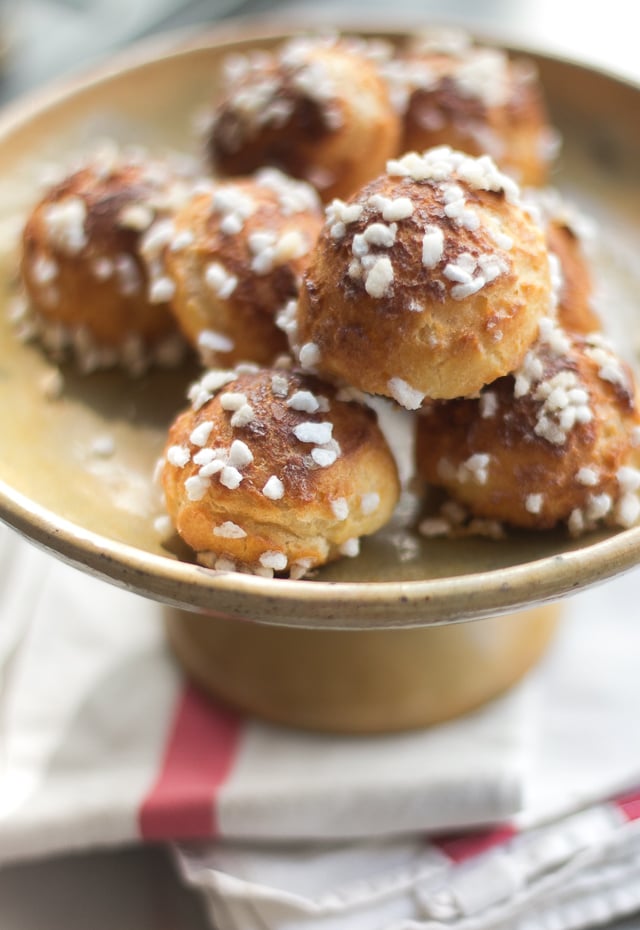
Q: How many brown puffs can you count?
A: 8